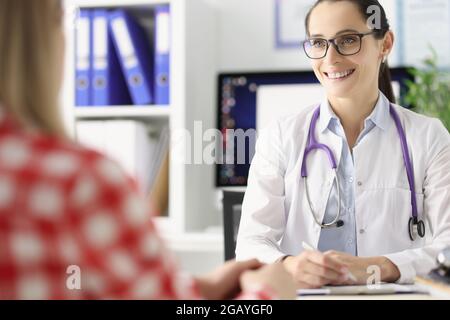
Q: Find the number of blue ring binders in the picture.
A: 4